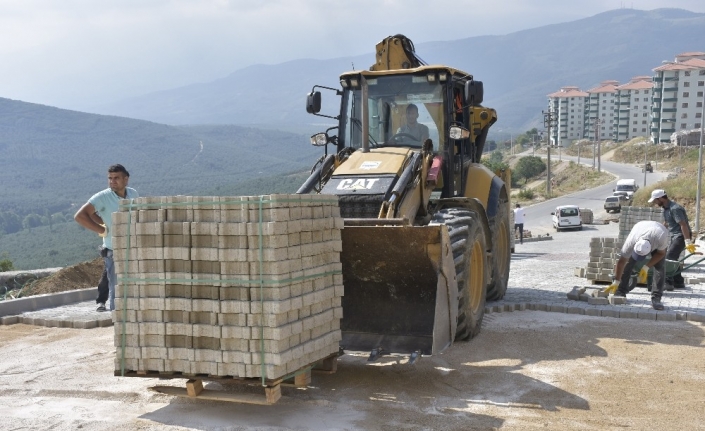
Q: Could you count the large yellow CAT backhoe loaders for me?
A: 1